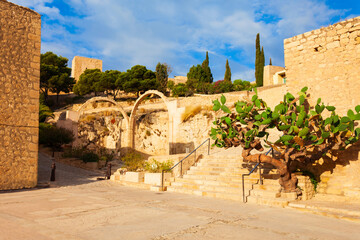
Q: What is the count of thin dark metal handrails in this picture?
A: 2